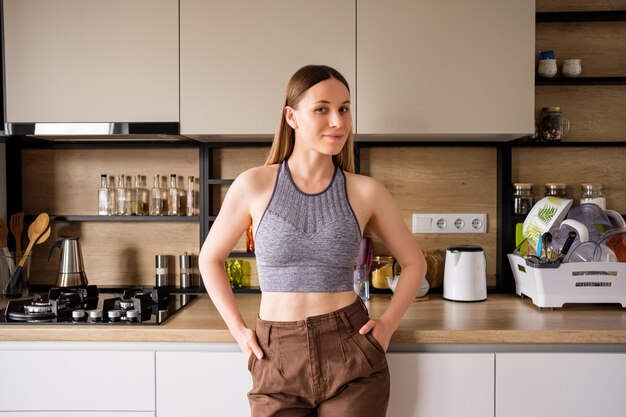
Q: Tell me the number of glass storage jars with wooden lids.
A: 3